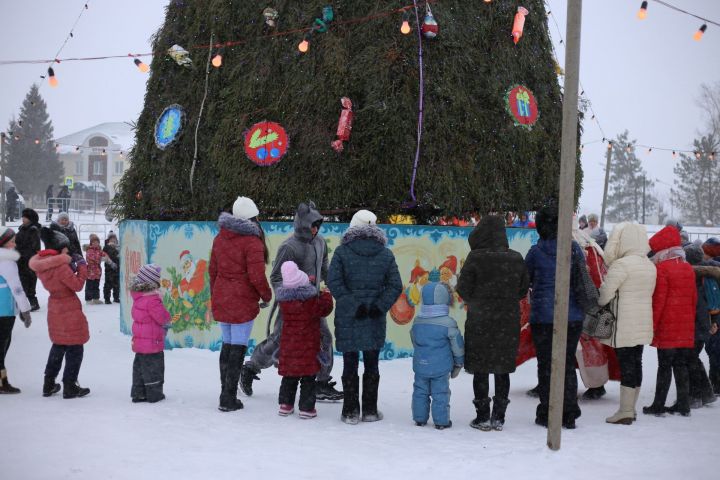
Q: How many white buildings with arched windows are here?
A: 1